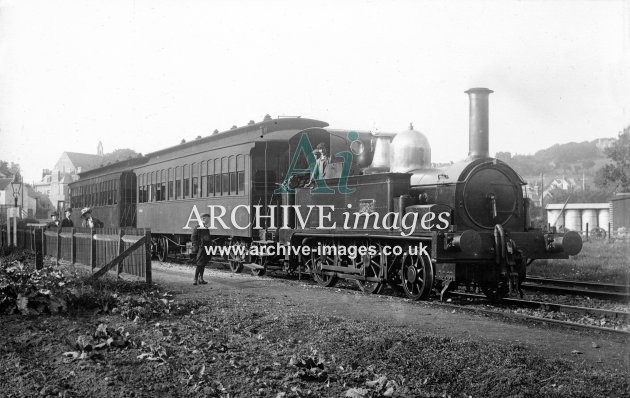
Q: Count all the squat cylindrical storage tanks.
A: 4